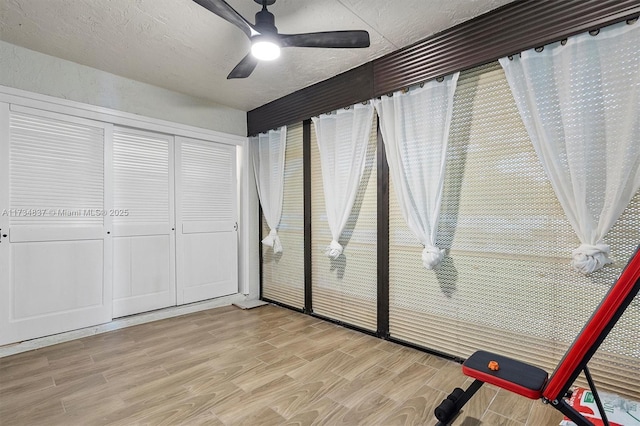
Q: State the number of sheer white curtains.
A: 4